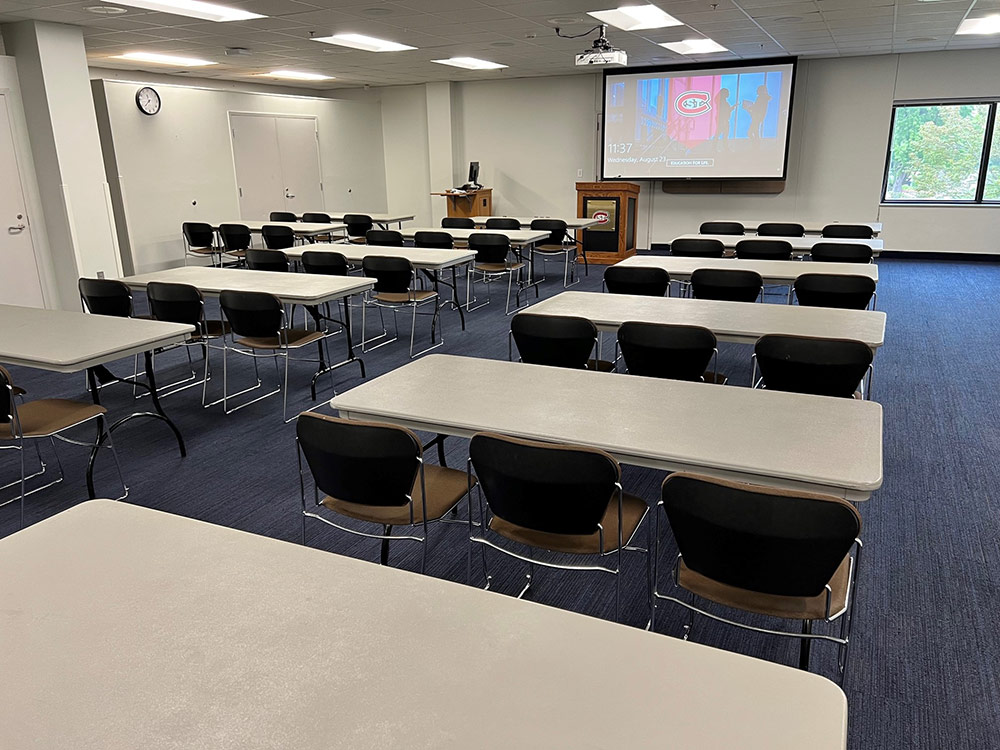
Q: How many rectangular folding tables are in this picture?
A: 13